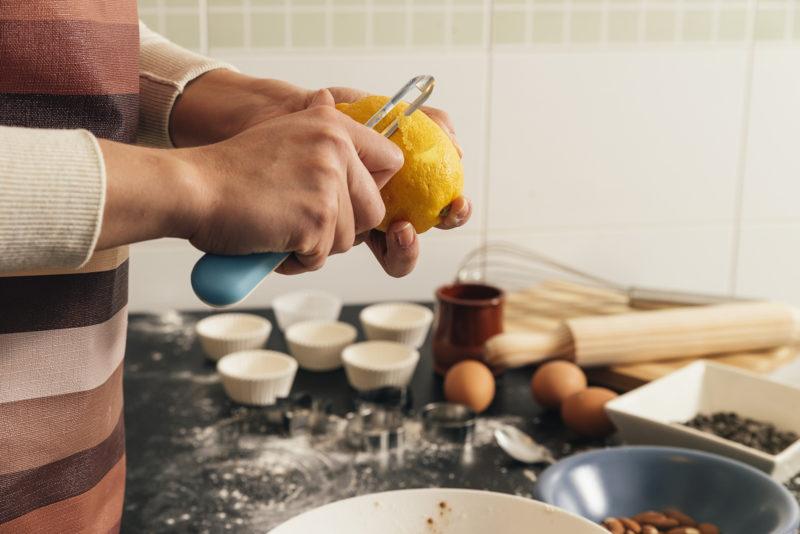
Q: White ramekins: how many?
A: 6